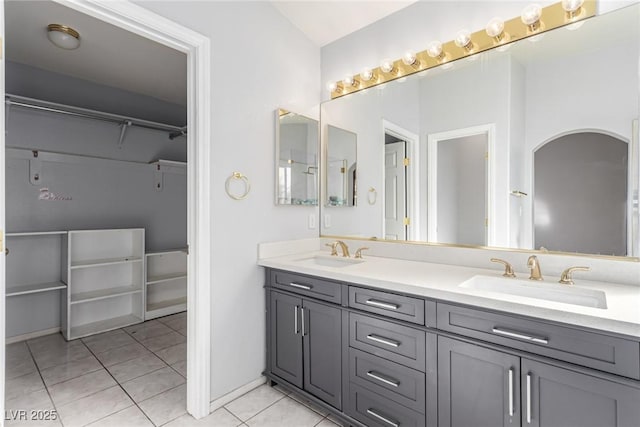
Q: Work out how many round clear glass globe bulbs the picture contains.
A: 10